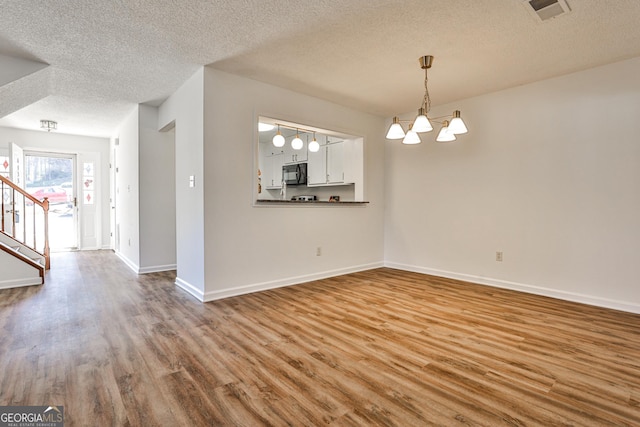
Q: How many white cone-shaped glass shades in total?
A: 5